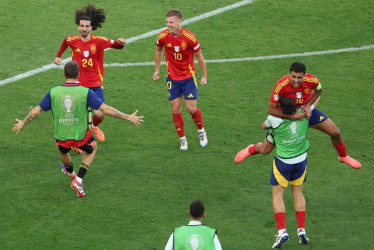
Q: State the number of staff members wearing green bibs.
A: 3